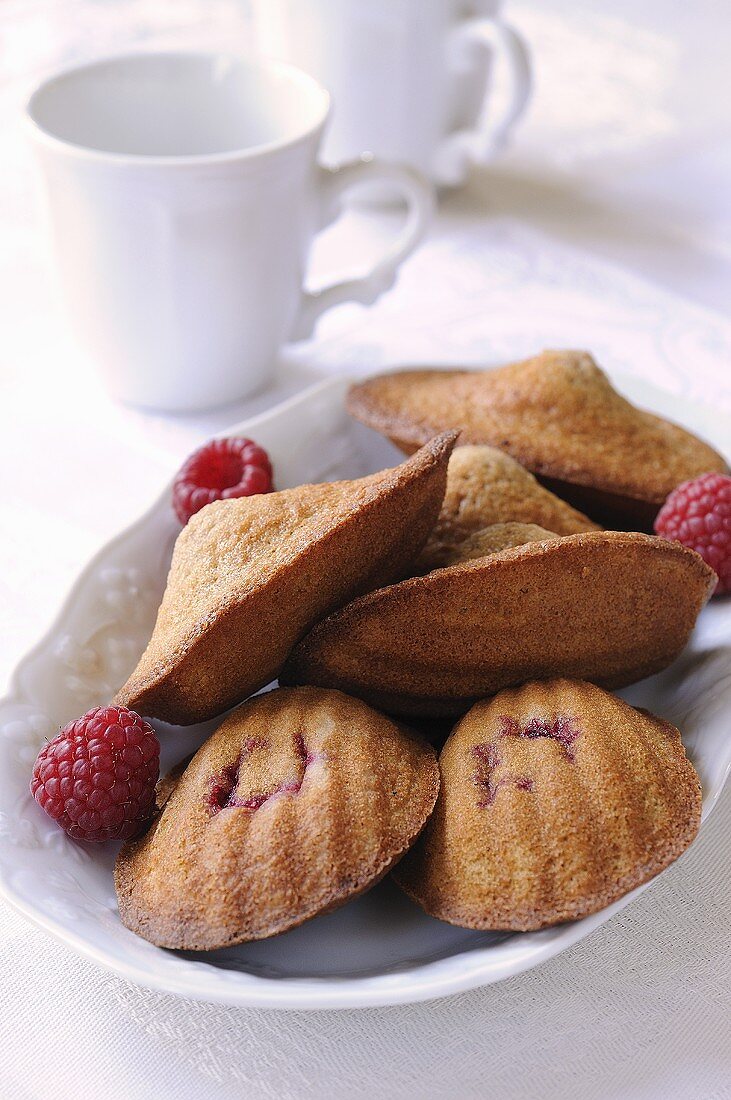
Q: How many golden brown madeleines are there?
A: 6